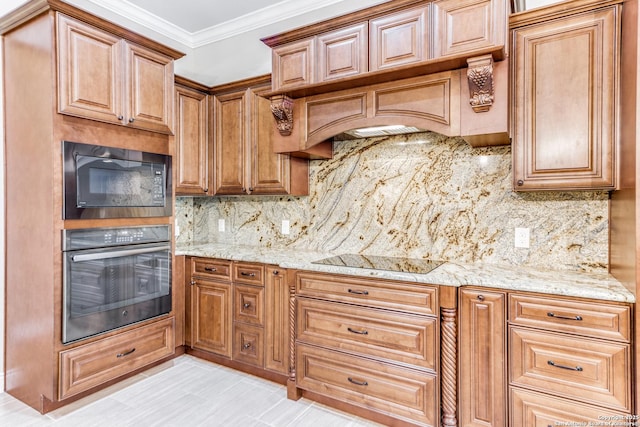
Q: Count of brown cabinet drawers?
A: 11